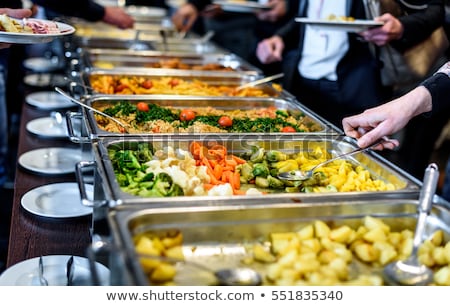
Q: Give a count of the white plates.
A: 10